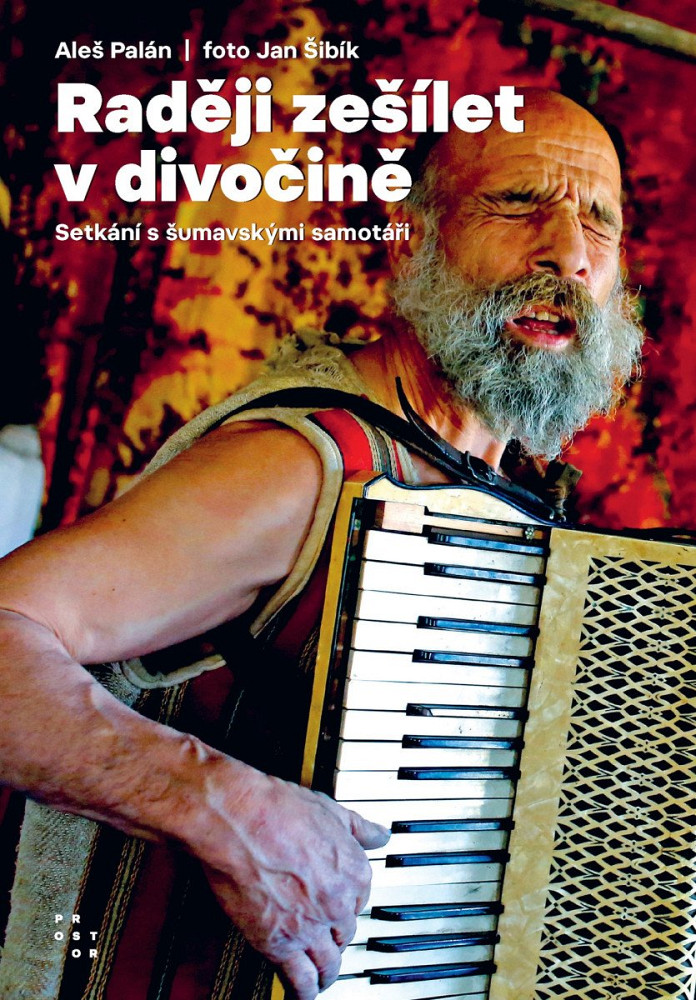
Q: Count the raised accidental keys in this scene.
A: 12